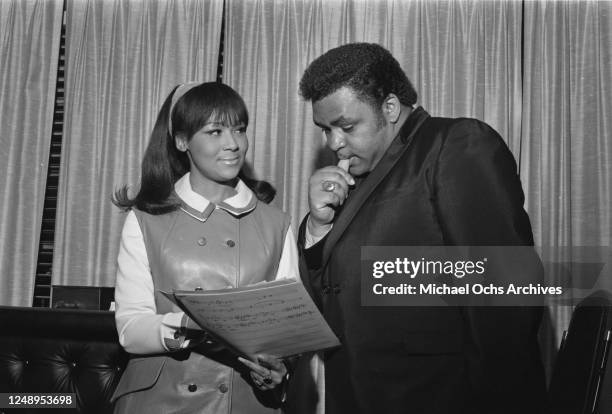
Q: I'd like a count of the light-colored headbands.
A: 1